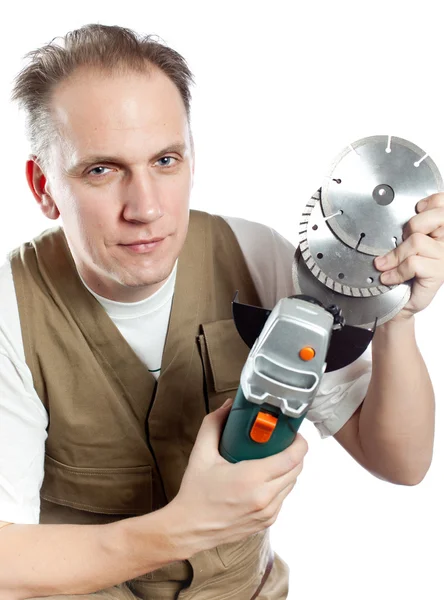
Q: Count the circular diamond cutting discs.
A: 3